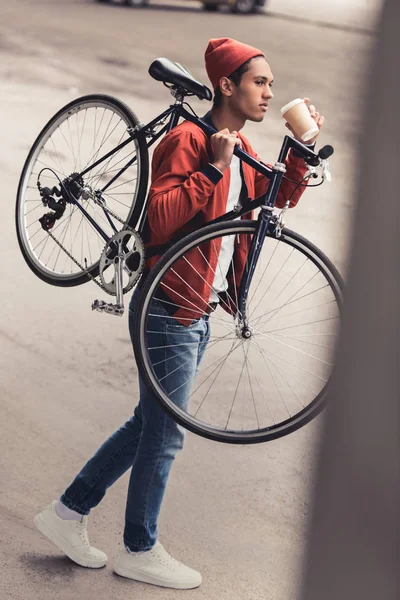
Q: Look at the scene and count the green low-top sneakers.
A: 0